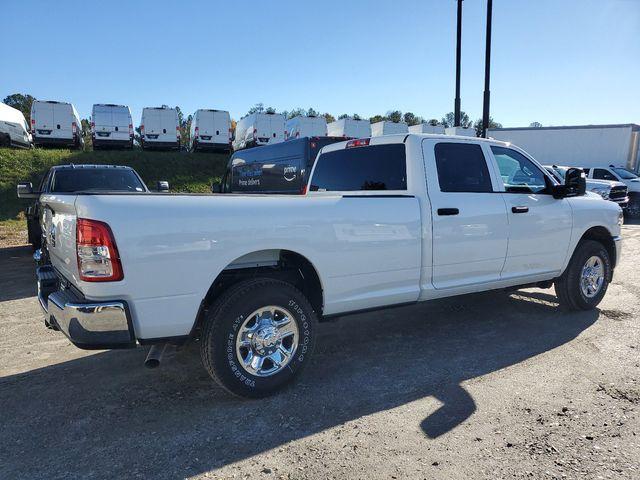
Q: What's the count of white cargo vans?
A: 11